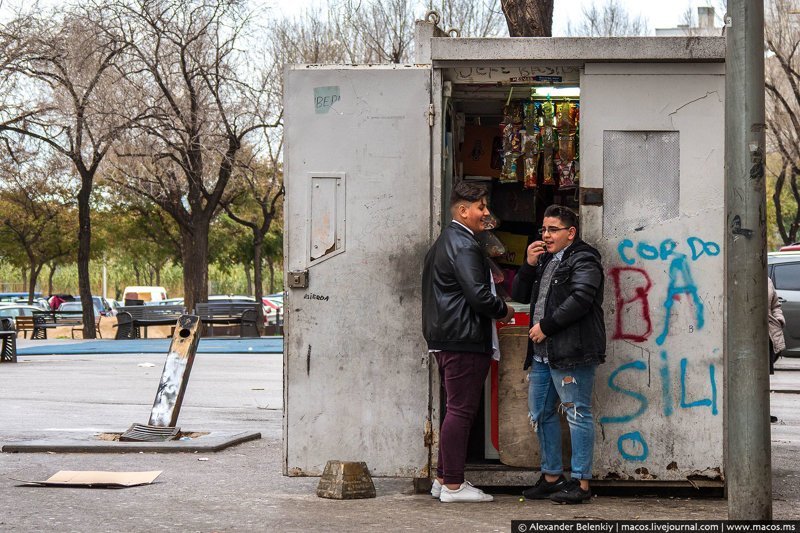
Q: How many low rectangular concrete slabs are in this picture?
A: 1